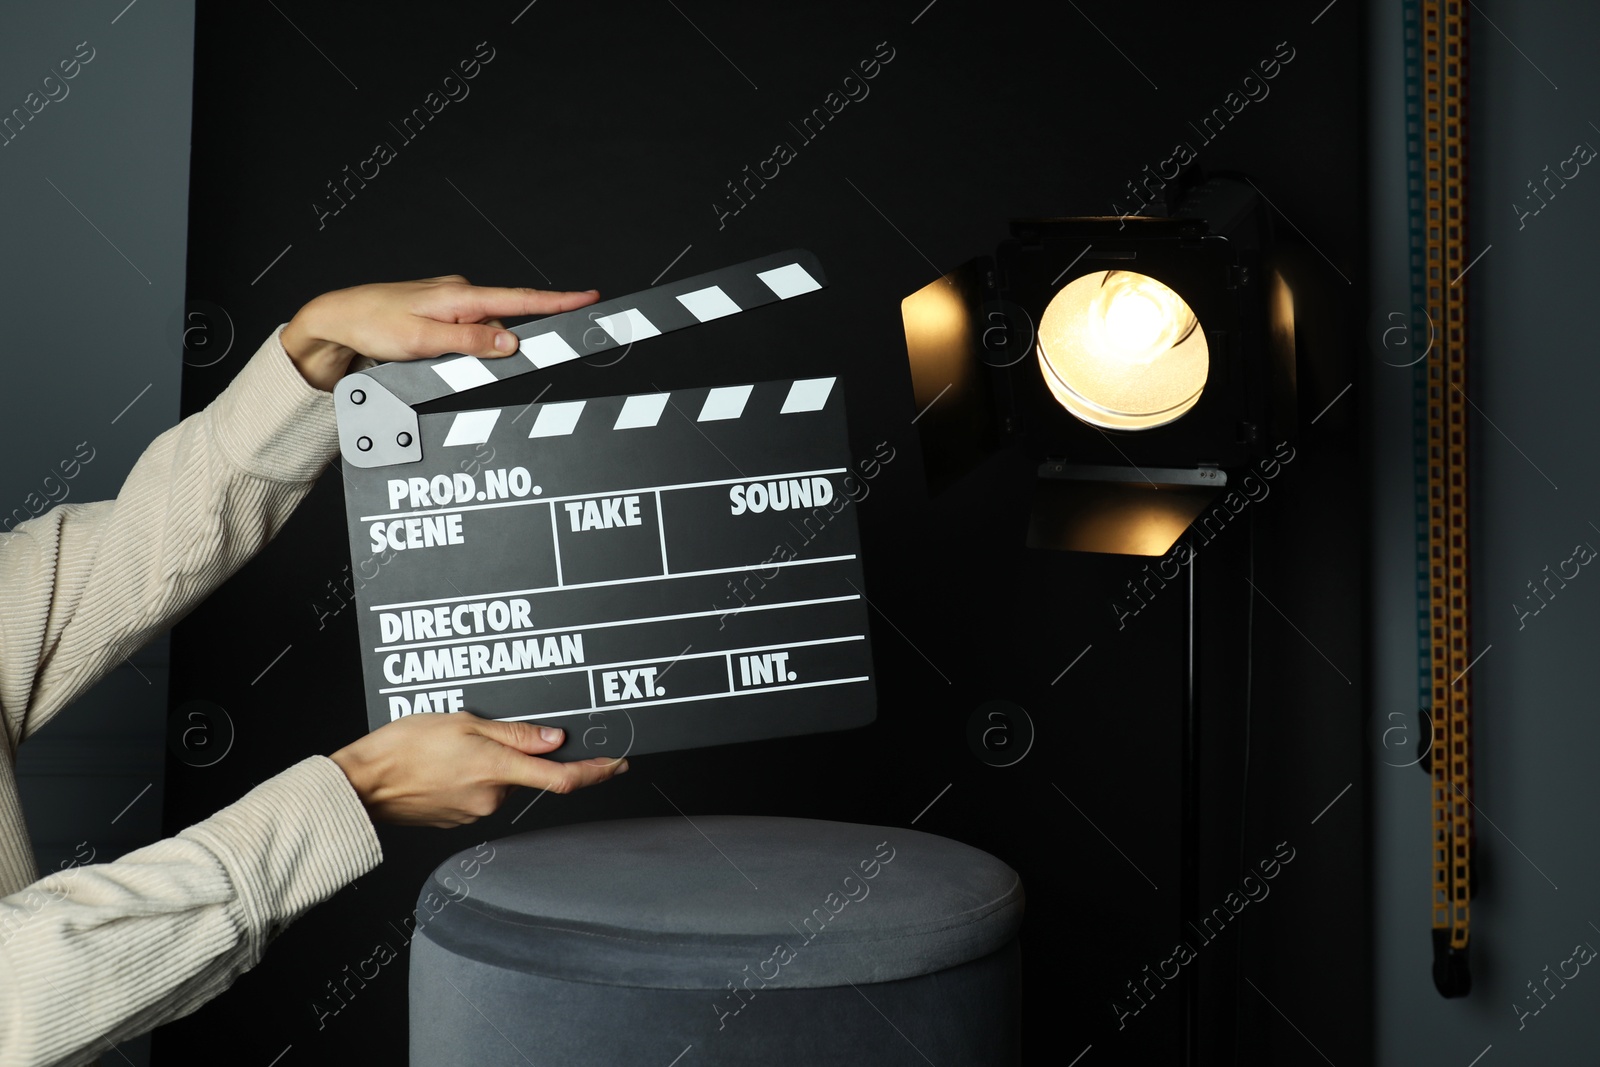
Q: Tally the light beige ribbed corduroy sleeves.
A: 2